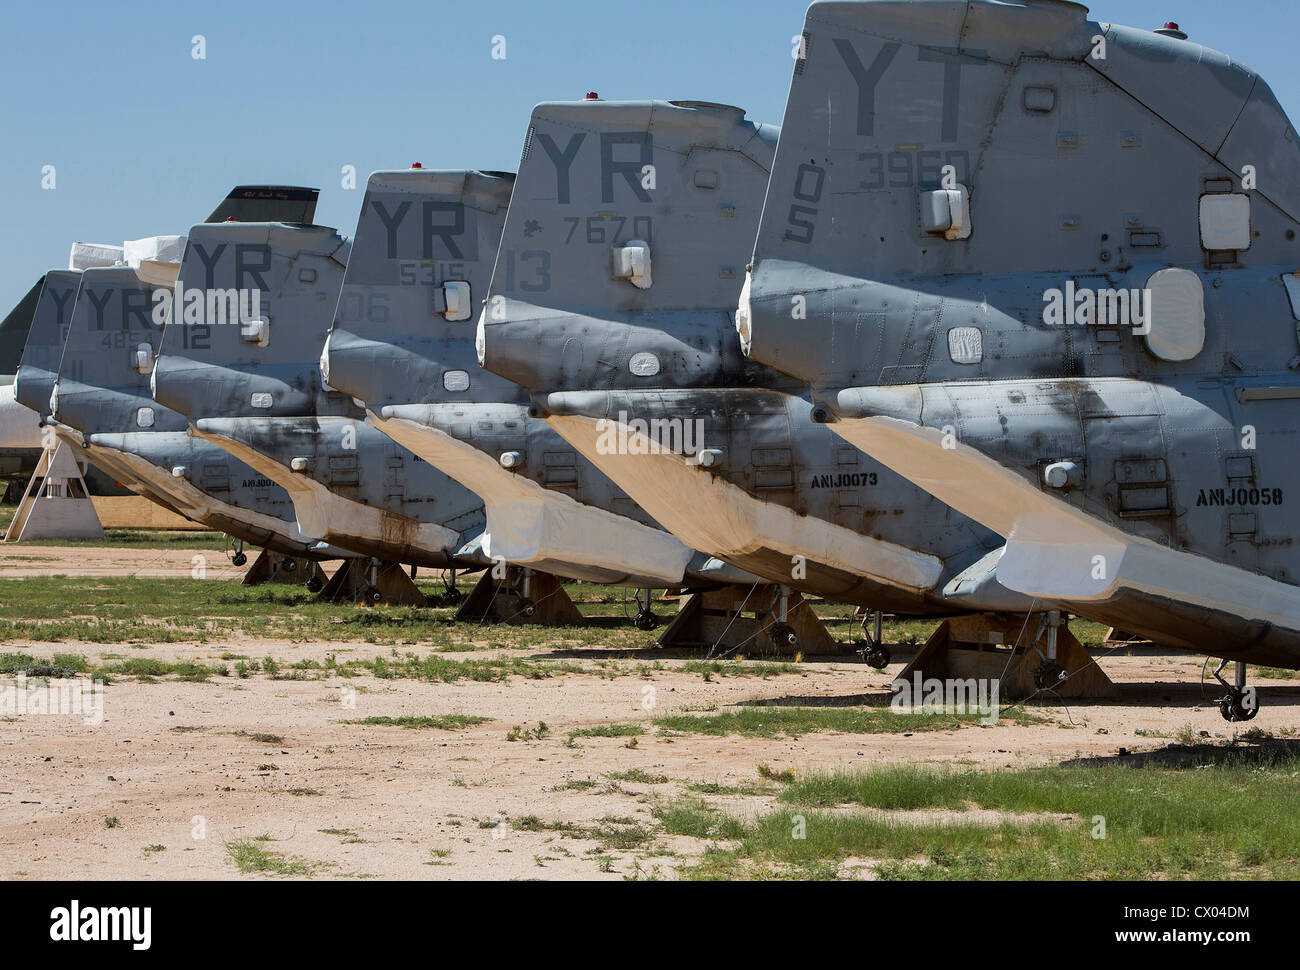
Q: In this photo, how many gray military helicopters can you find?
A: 6